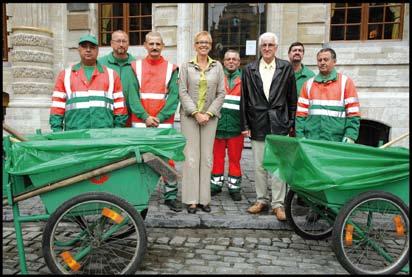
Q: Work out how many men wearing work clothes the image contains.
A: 6